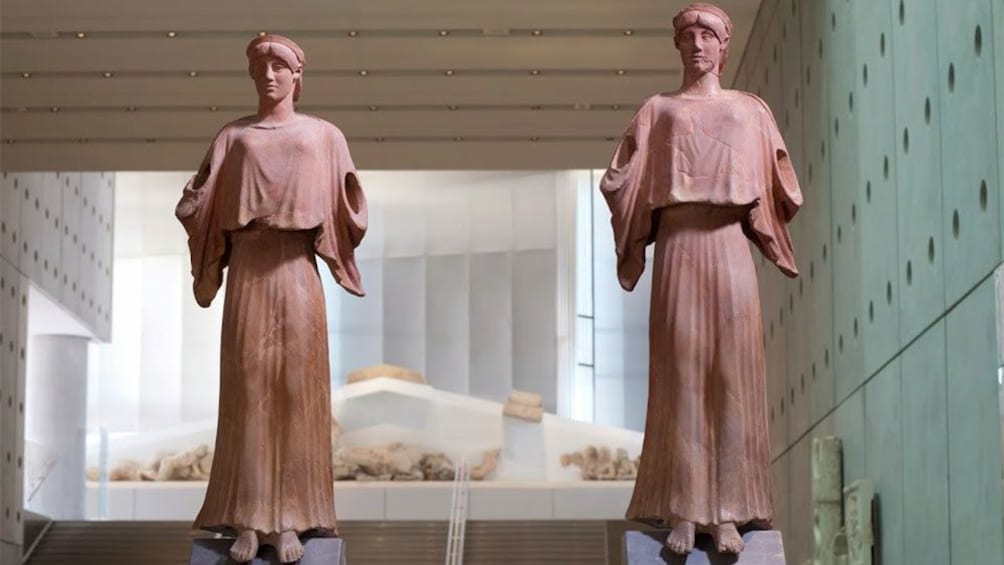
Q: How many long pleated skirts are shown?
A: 2